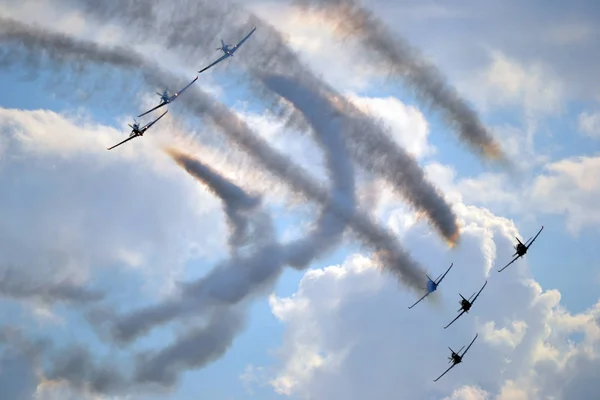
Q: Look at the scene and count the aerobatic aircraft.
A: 7